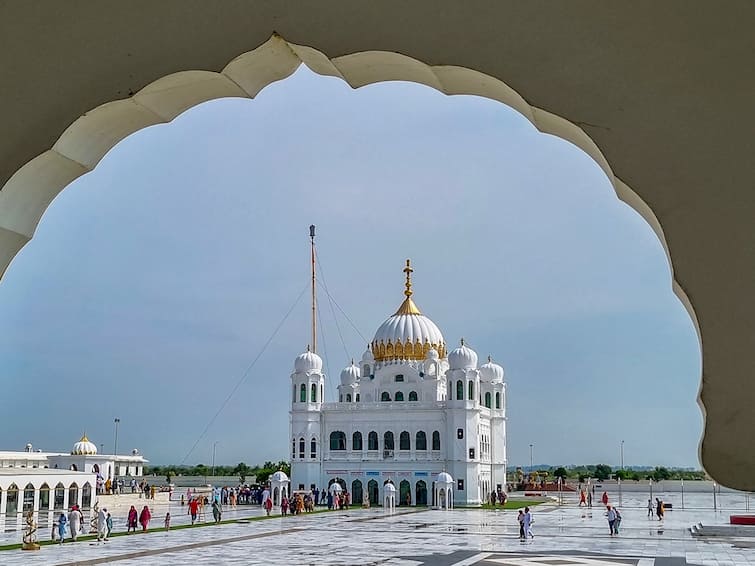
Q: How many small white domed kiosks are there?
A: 4